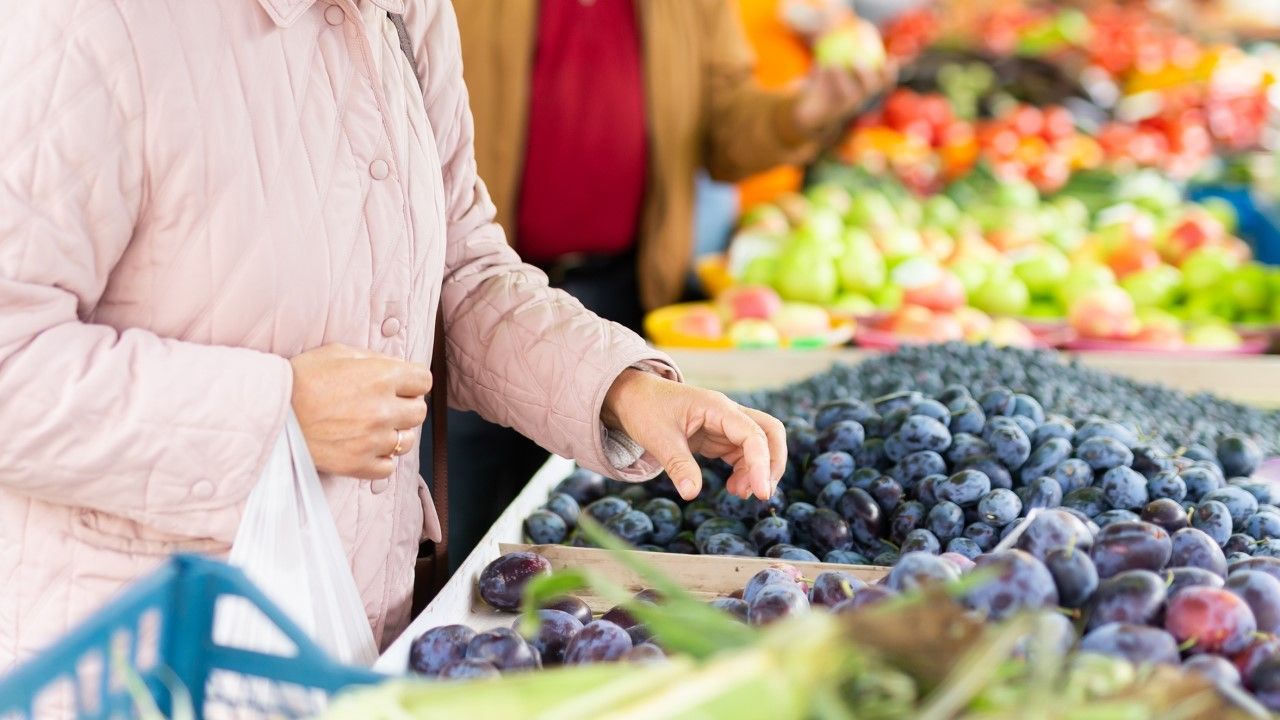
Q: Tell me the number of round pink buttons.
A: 5